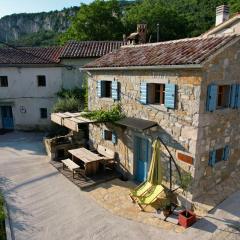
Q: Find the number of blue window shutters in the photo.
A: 10